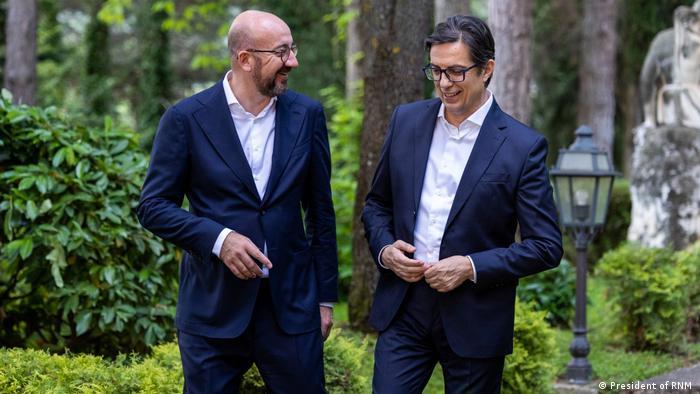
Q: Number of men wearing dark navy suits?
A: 2